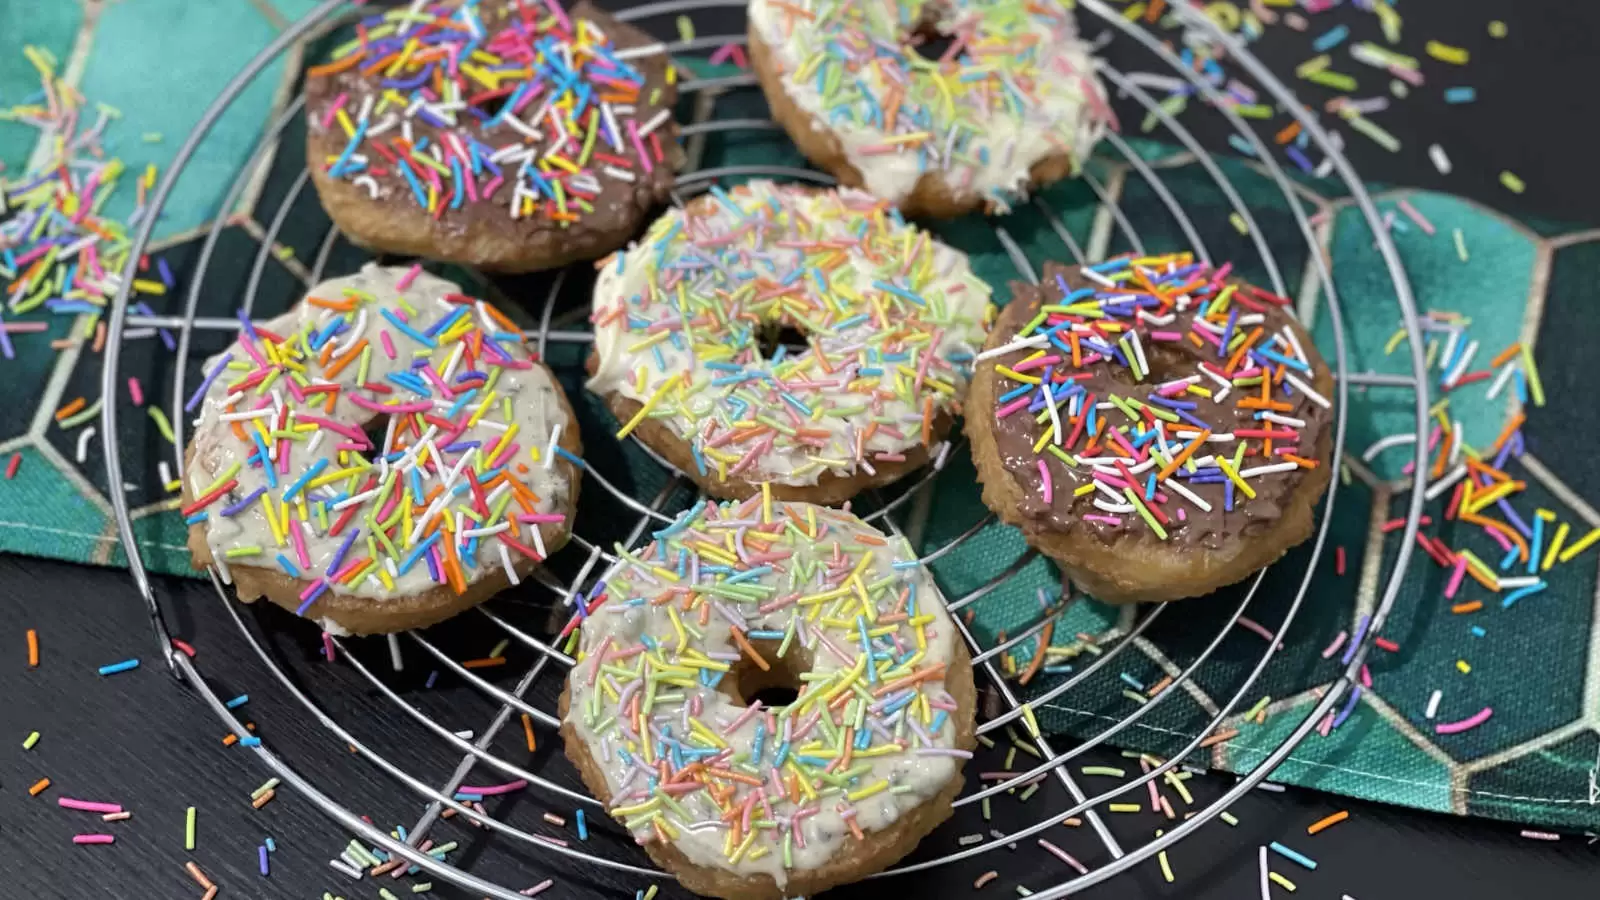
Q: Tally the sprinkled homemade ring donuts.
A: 6